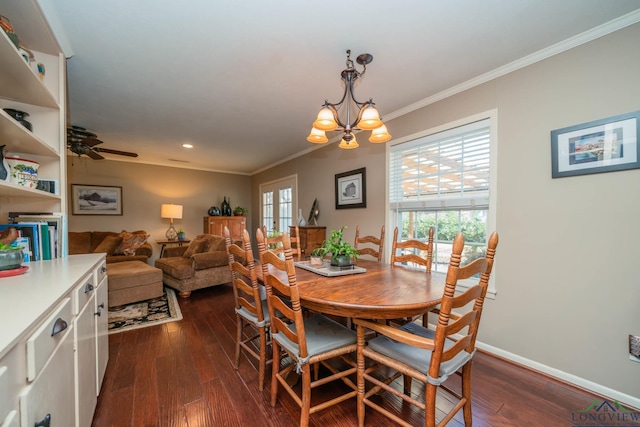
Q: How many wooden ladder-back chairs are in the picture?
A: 6